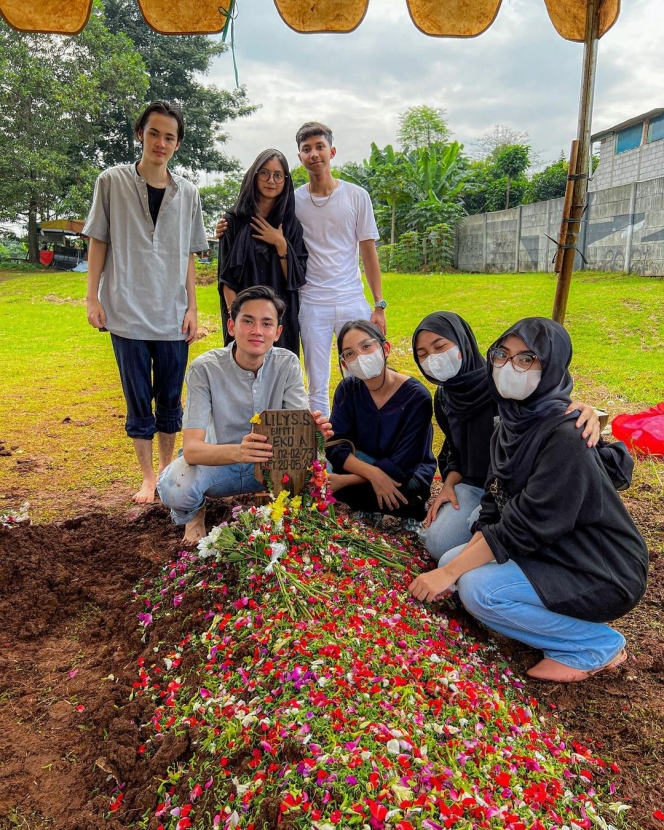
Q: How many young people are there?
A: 7